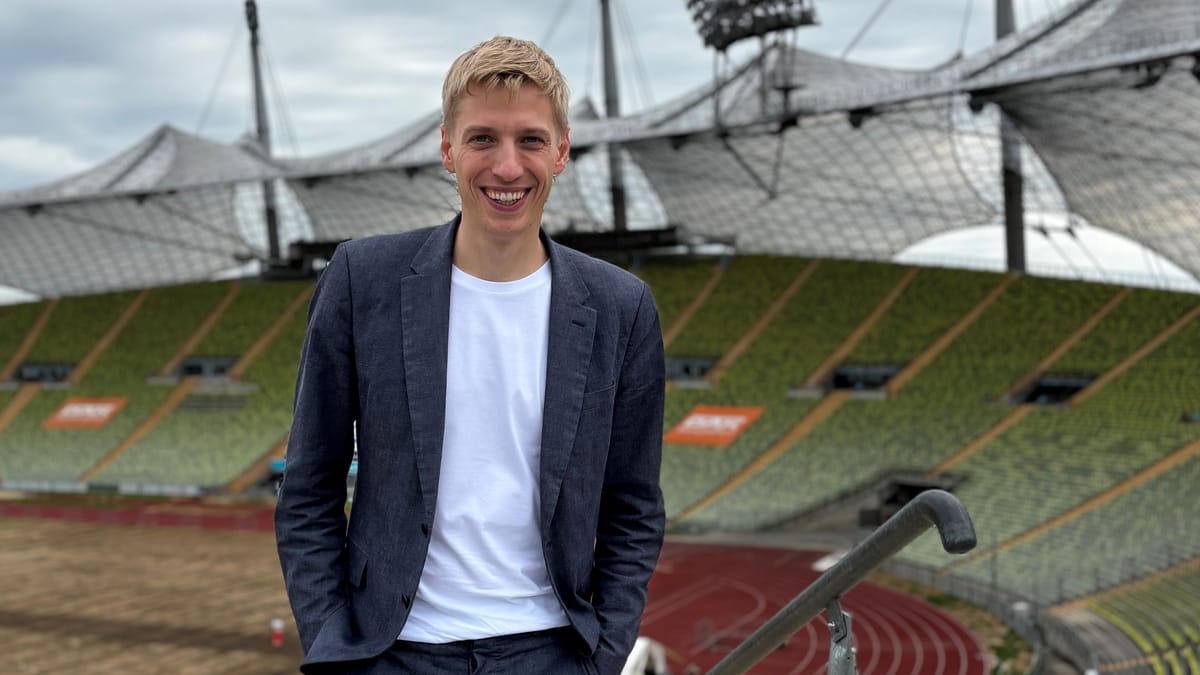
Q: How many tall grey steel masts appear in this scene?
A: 3